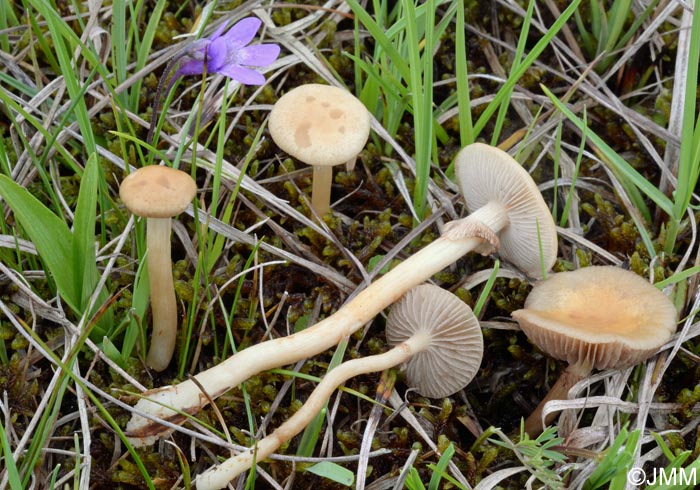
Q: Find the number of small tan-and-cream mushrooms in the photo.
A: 5